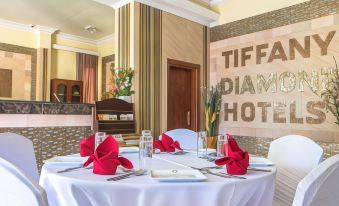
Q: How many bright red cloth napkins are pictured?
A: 4